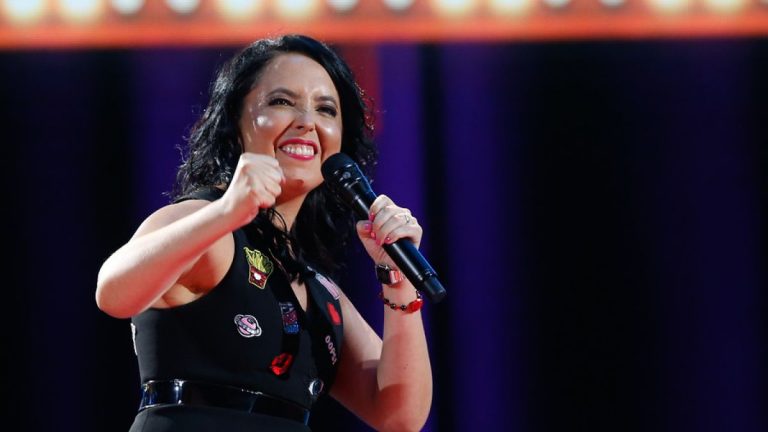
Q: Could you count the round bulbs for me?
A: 14